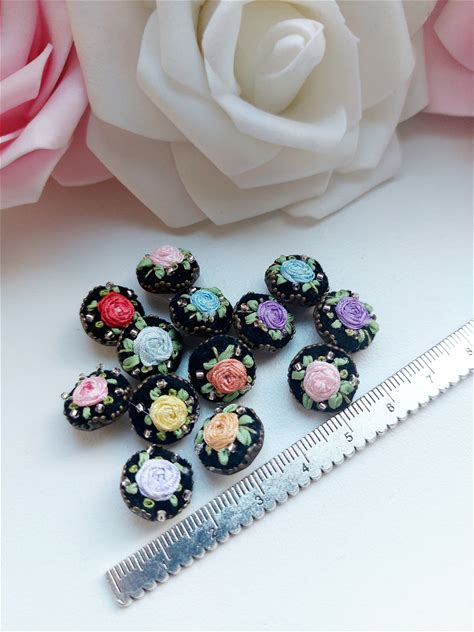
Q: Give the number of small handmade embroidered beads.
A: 13